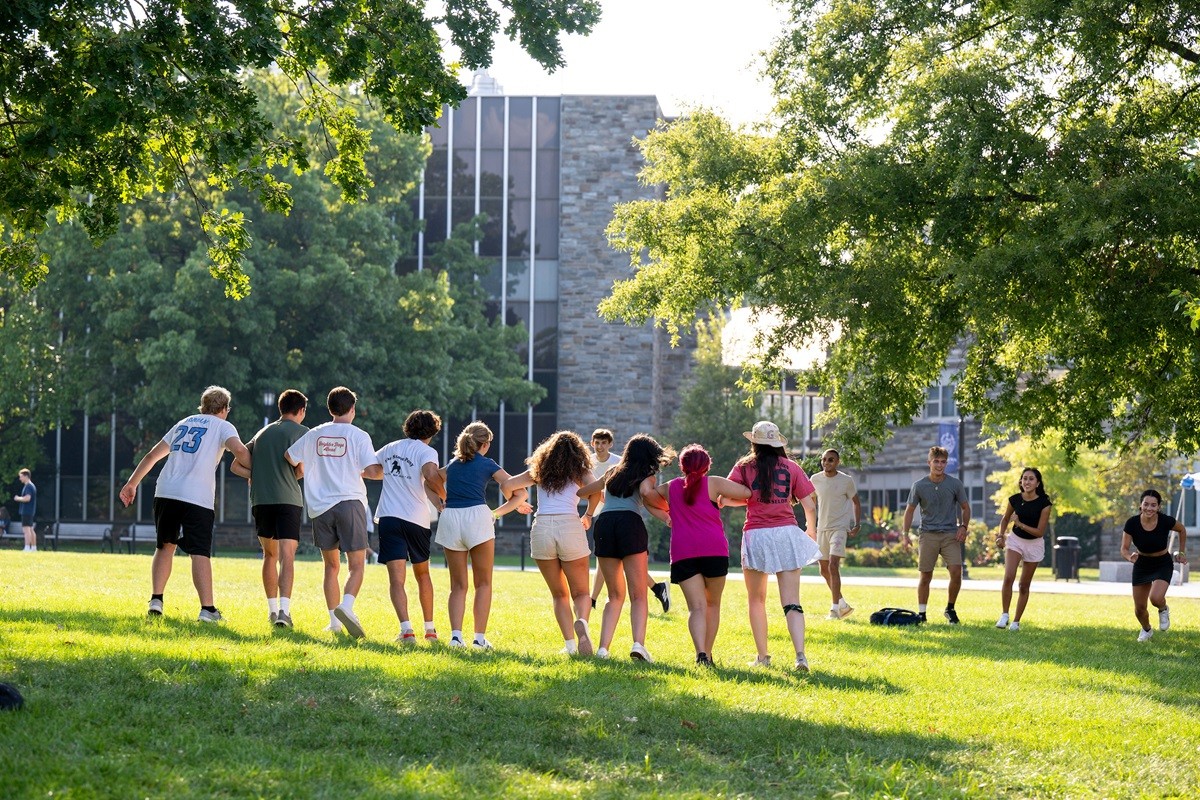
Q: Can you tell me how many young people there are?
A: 15